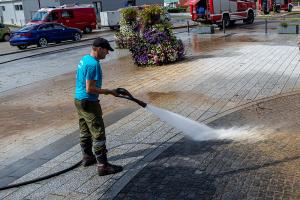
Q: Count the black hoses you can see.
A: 1